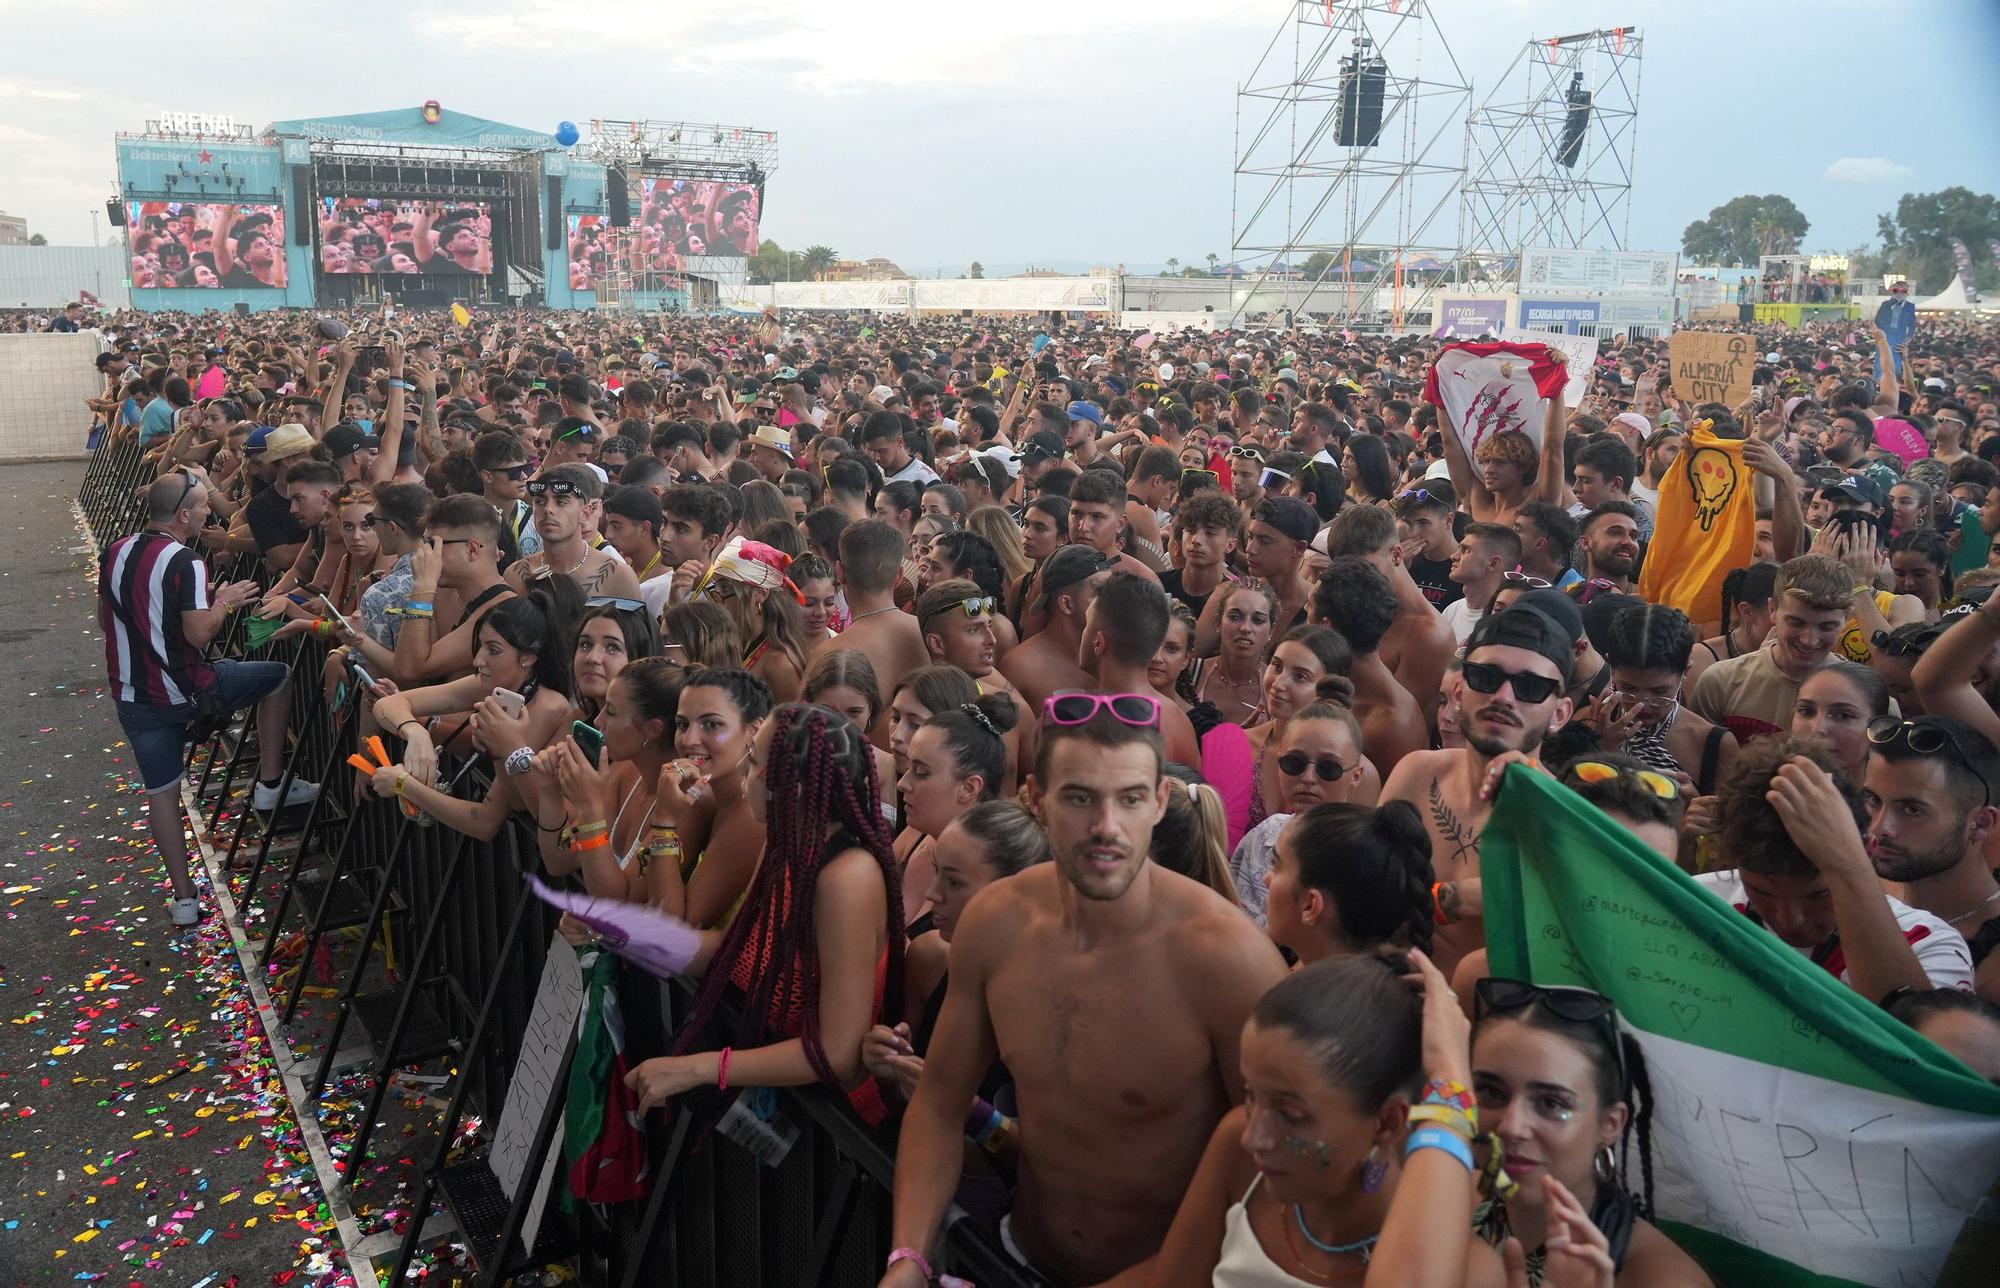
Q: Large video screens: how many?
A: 4